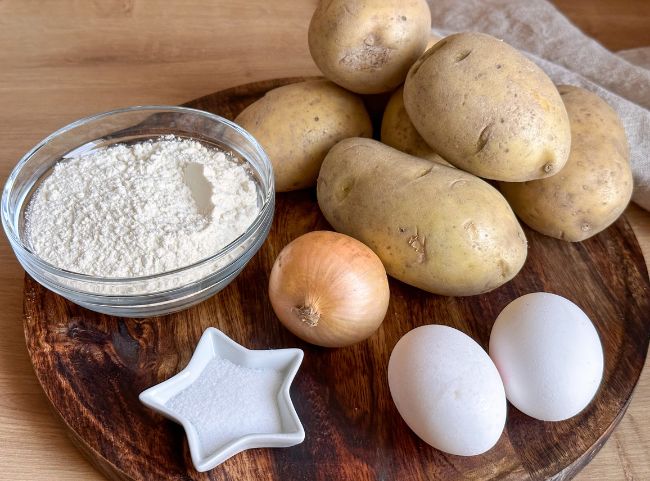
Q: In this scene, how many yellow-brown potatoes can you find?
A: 6